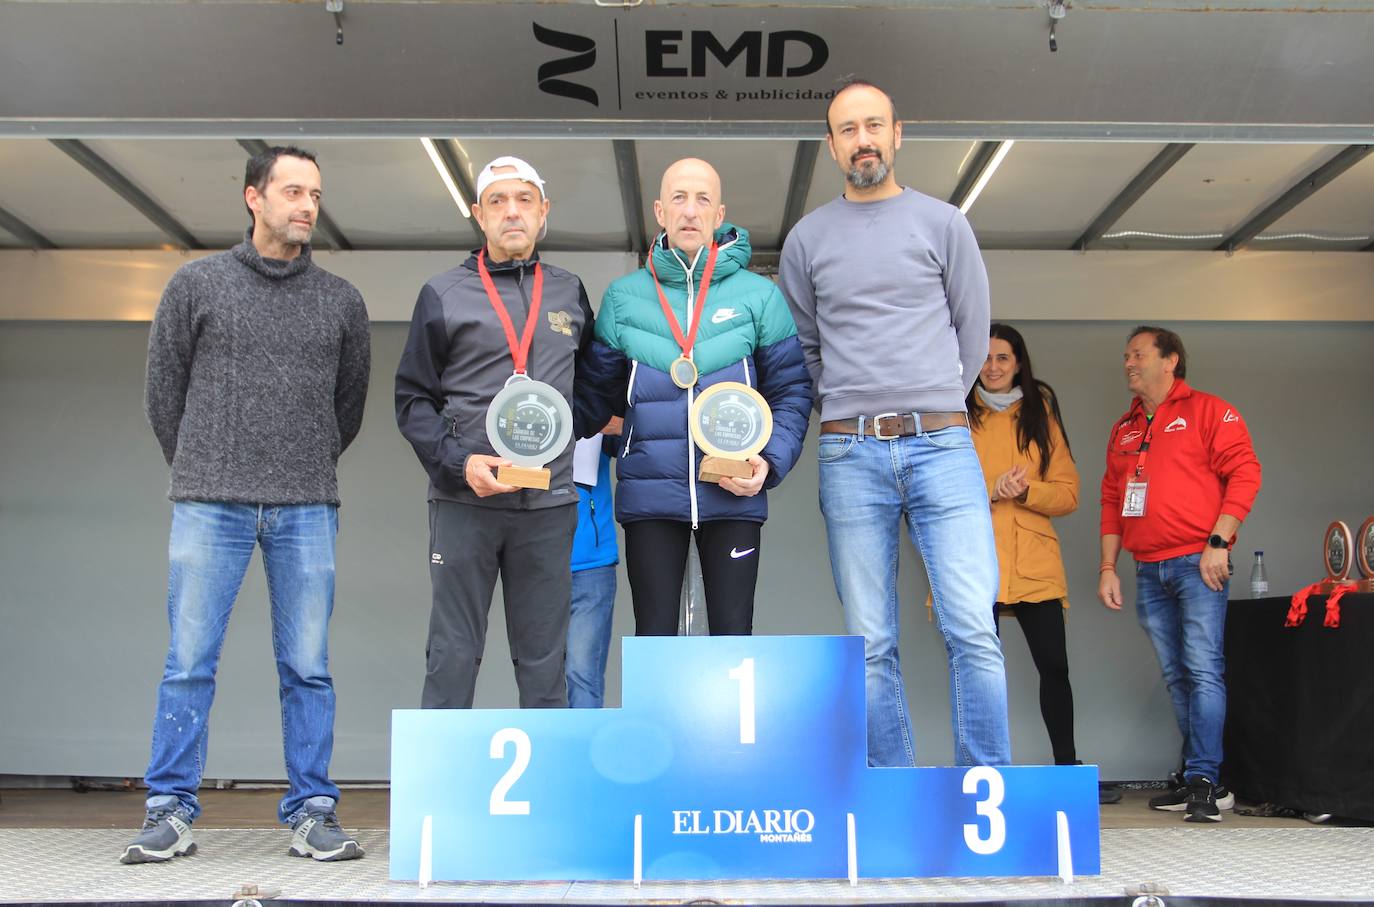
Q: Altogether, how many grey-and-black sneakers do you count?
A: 2